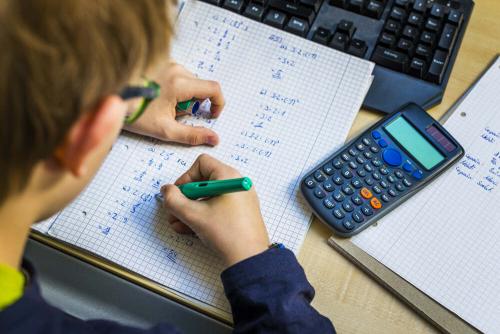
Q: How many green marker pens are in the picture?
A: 1